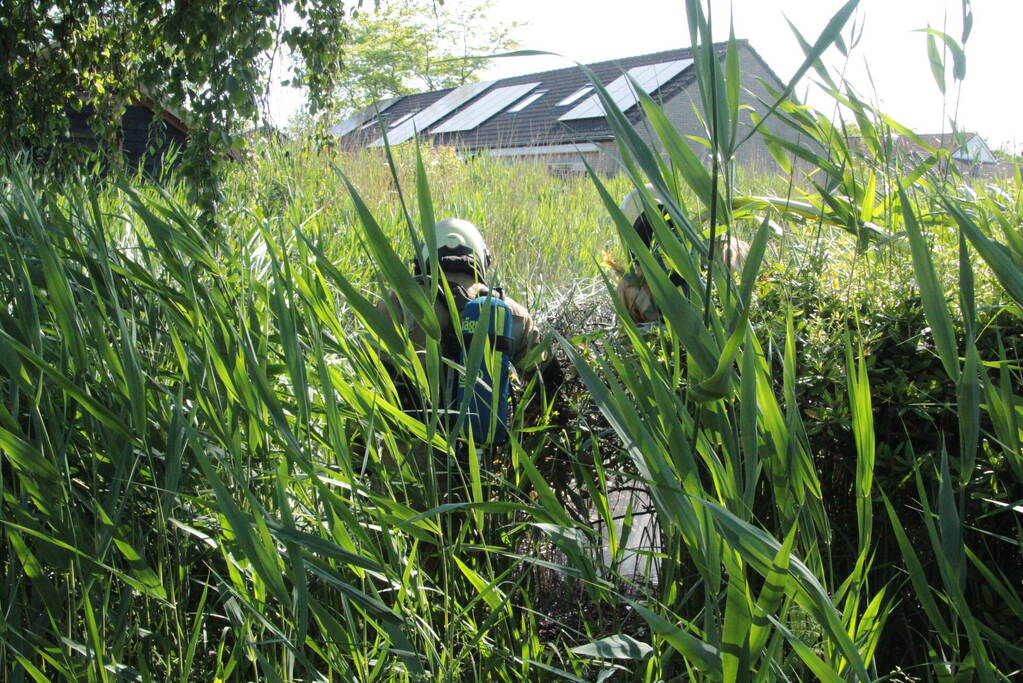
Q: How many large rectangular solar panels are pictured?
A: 4